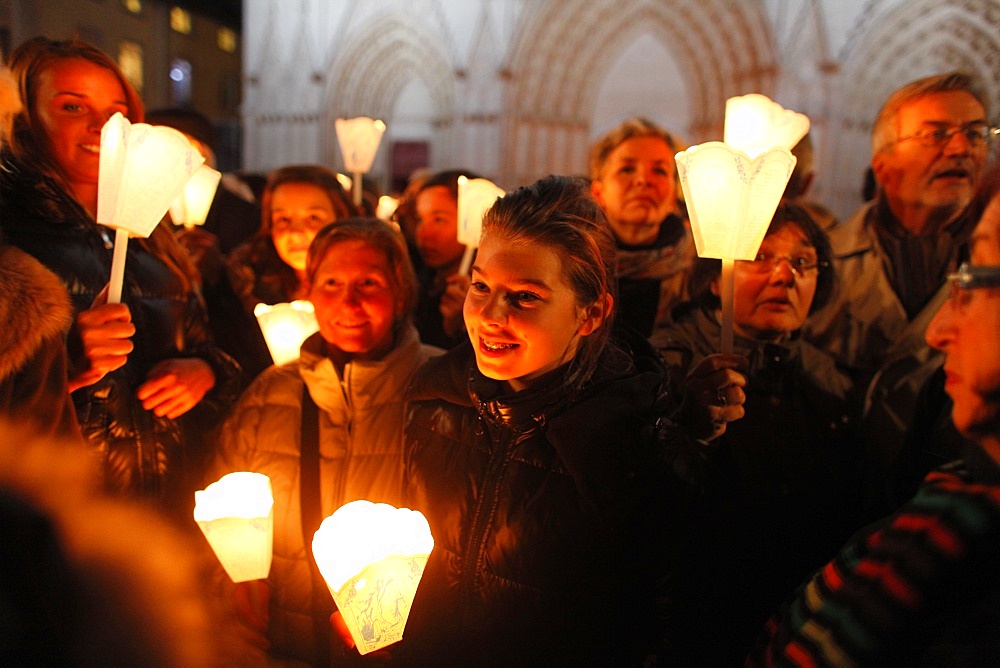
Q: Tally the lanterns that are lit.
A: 11